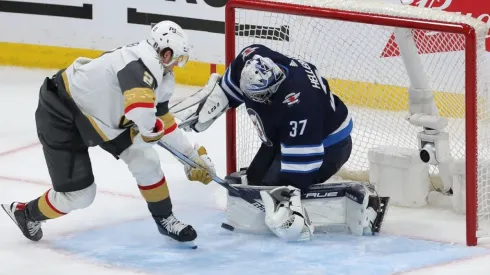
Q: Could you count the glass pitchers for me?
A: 0